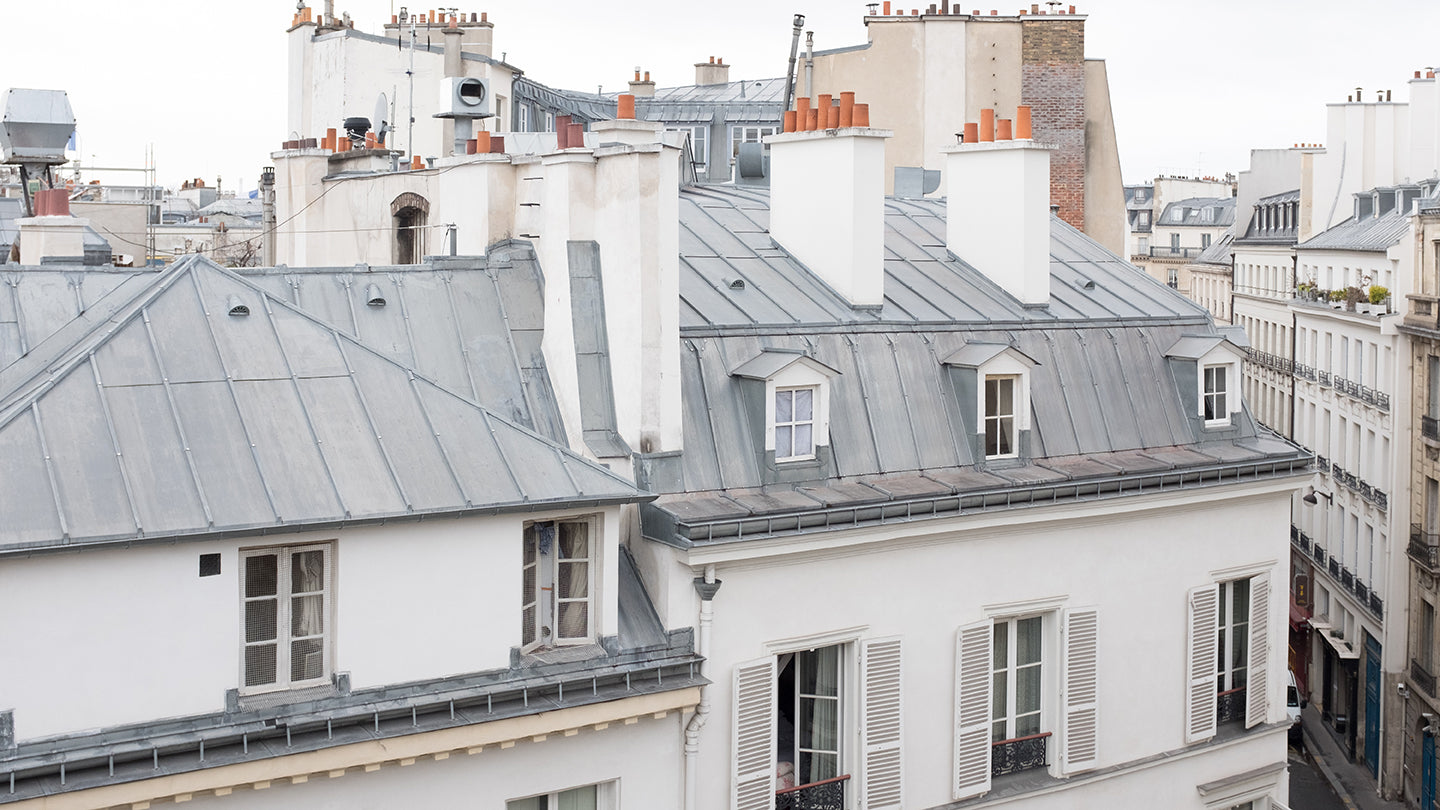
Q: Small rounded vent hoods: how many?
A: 4